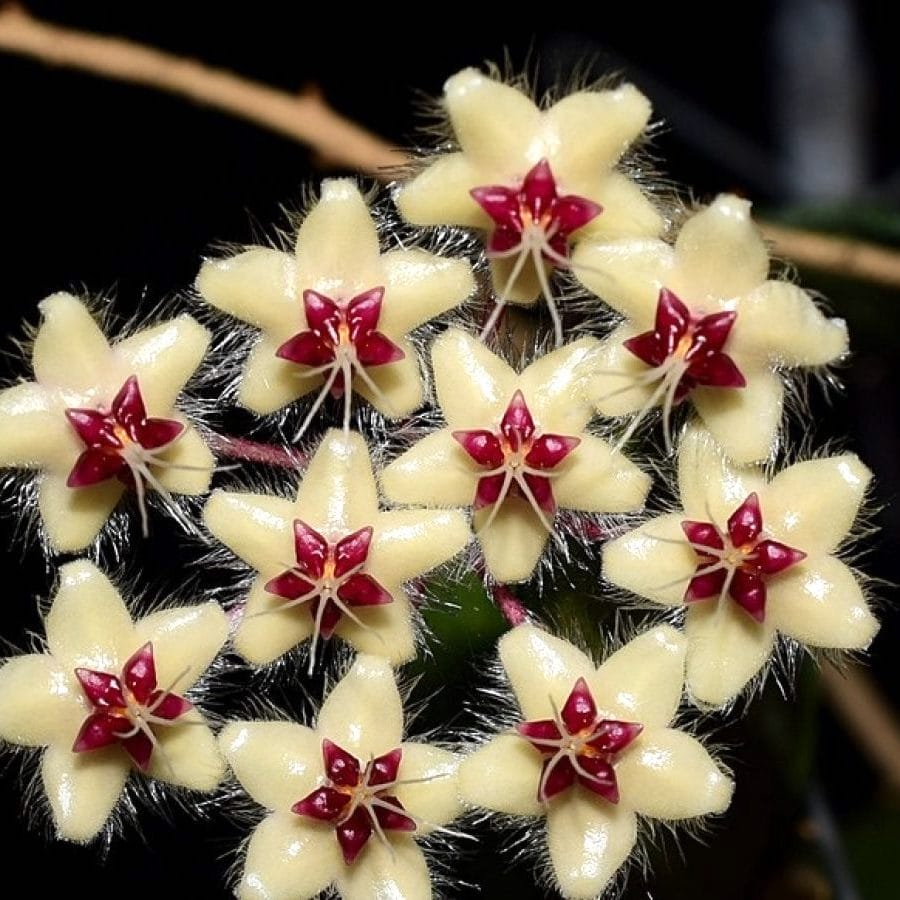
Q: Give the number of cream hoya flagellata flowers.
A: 10